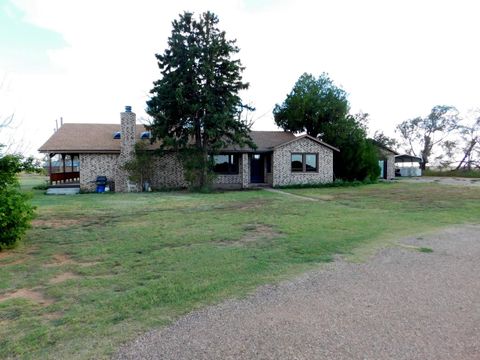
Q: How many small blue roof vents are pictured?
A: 2